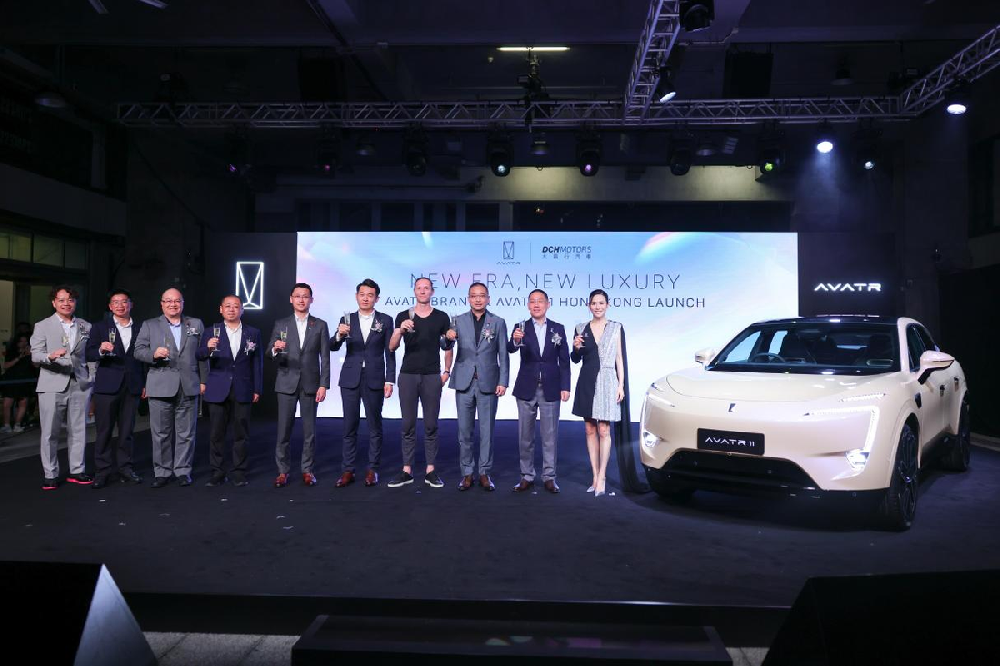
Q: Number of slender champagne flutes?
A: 10